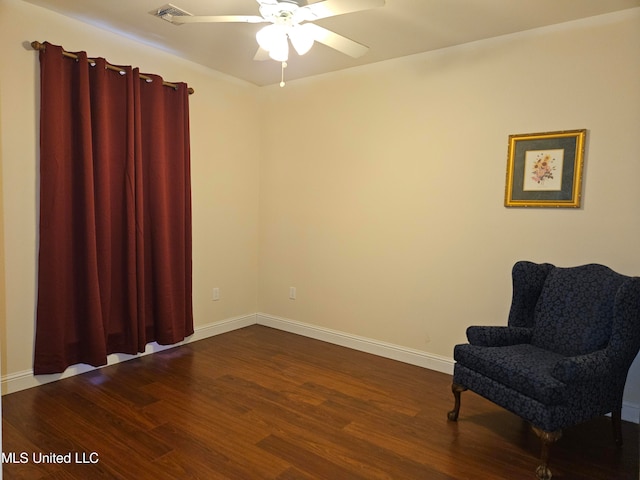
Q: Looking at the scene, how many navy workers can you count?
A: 0